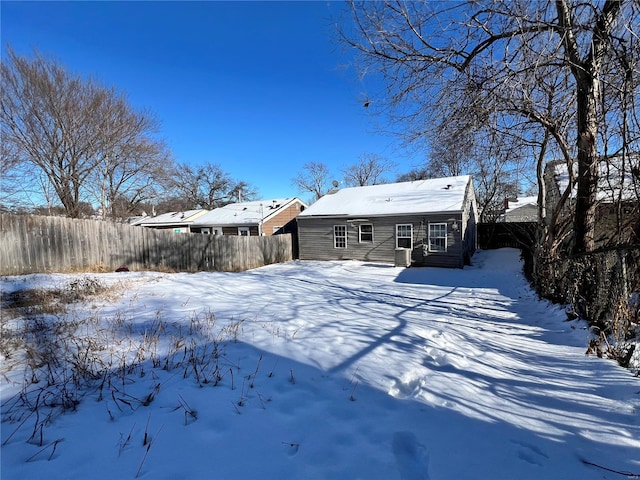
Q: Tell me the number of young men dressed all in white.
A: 0